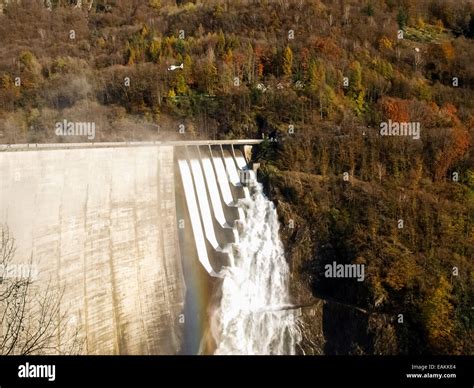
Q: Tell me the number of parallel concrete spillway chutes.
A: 6